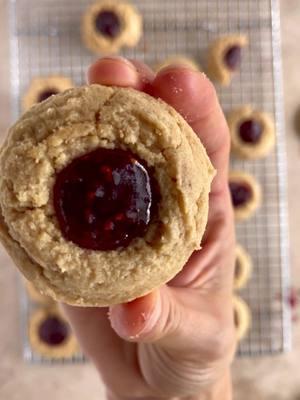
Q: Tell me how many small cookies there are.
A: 10